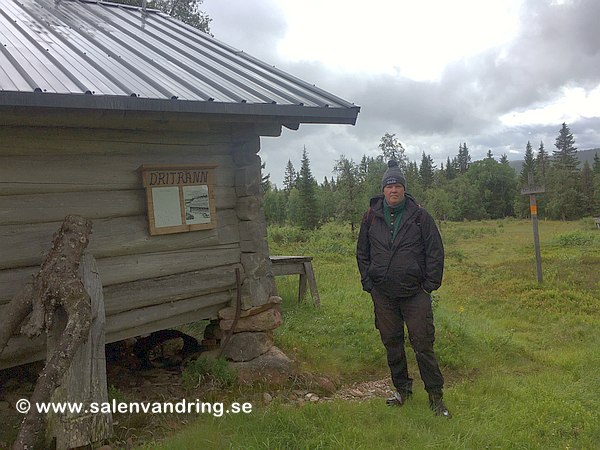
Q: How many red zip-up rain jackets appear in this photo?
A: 0